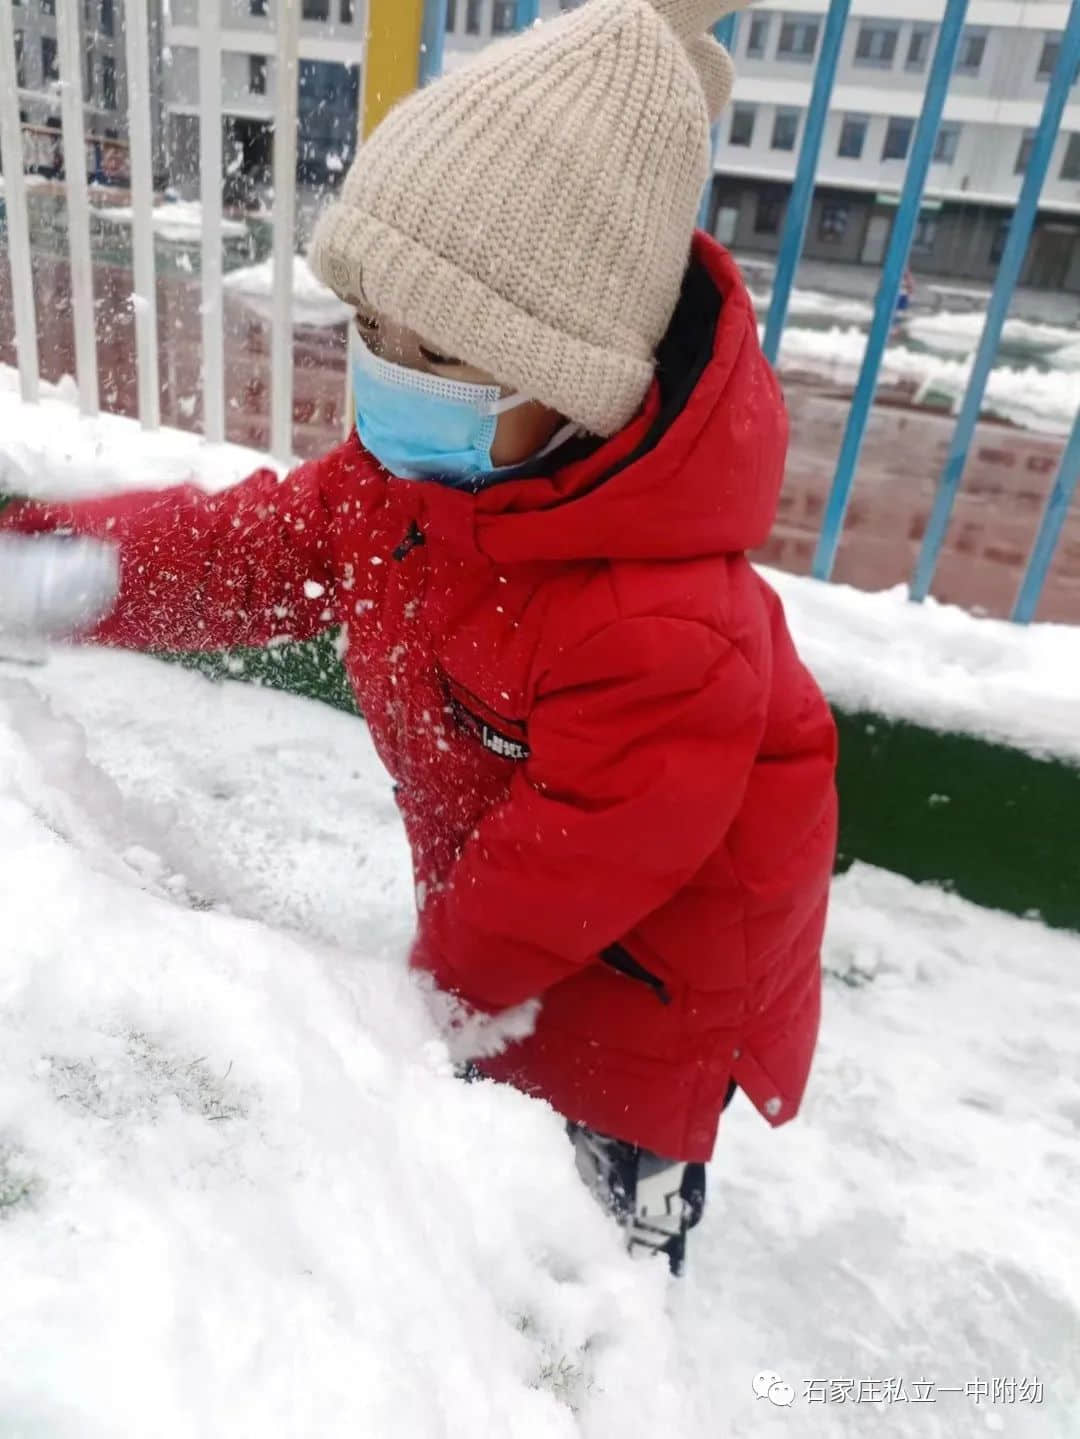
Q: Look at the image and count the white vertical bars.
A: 5